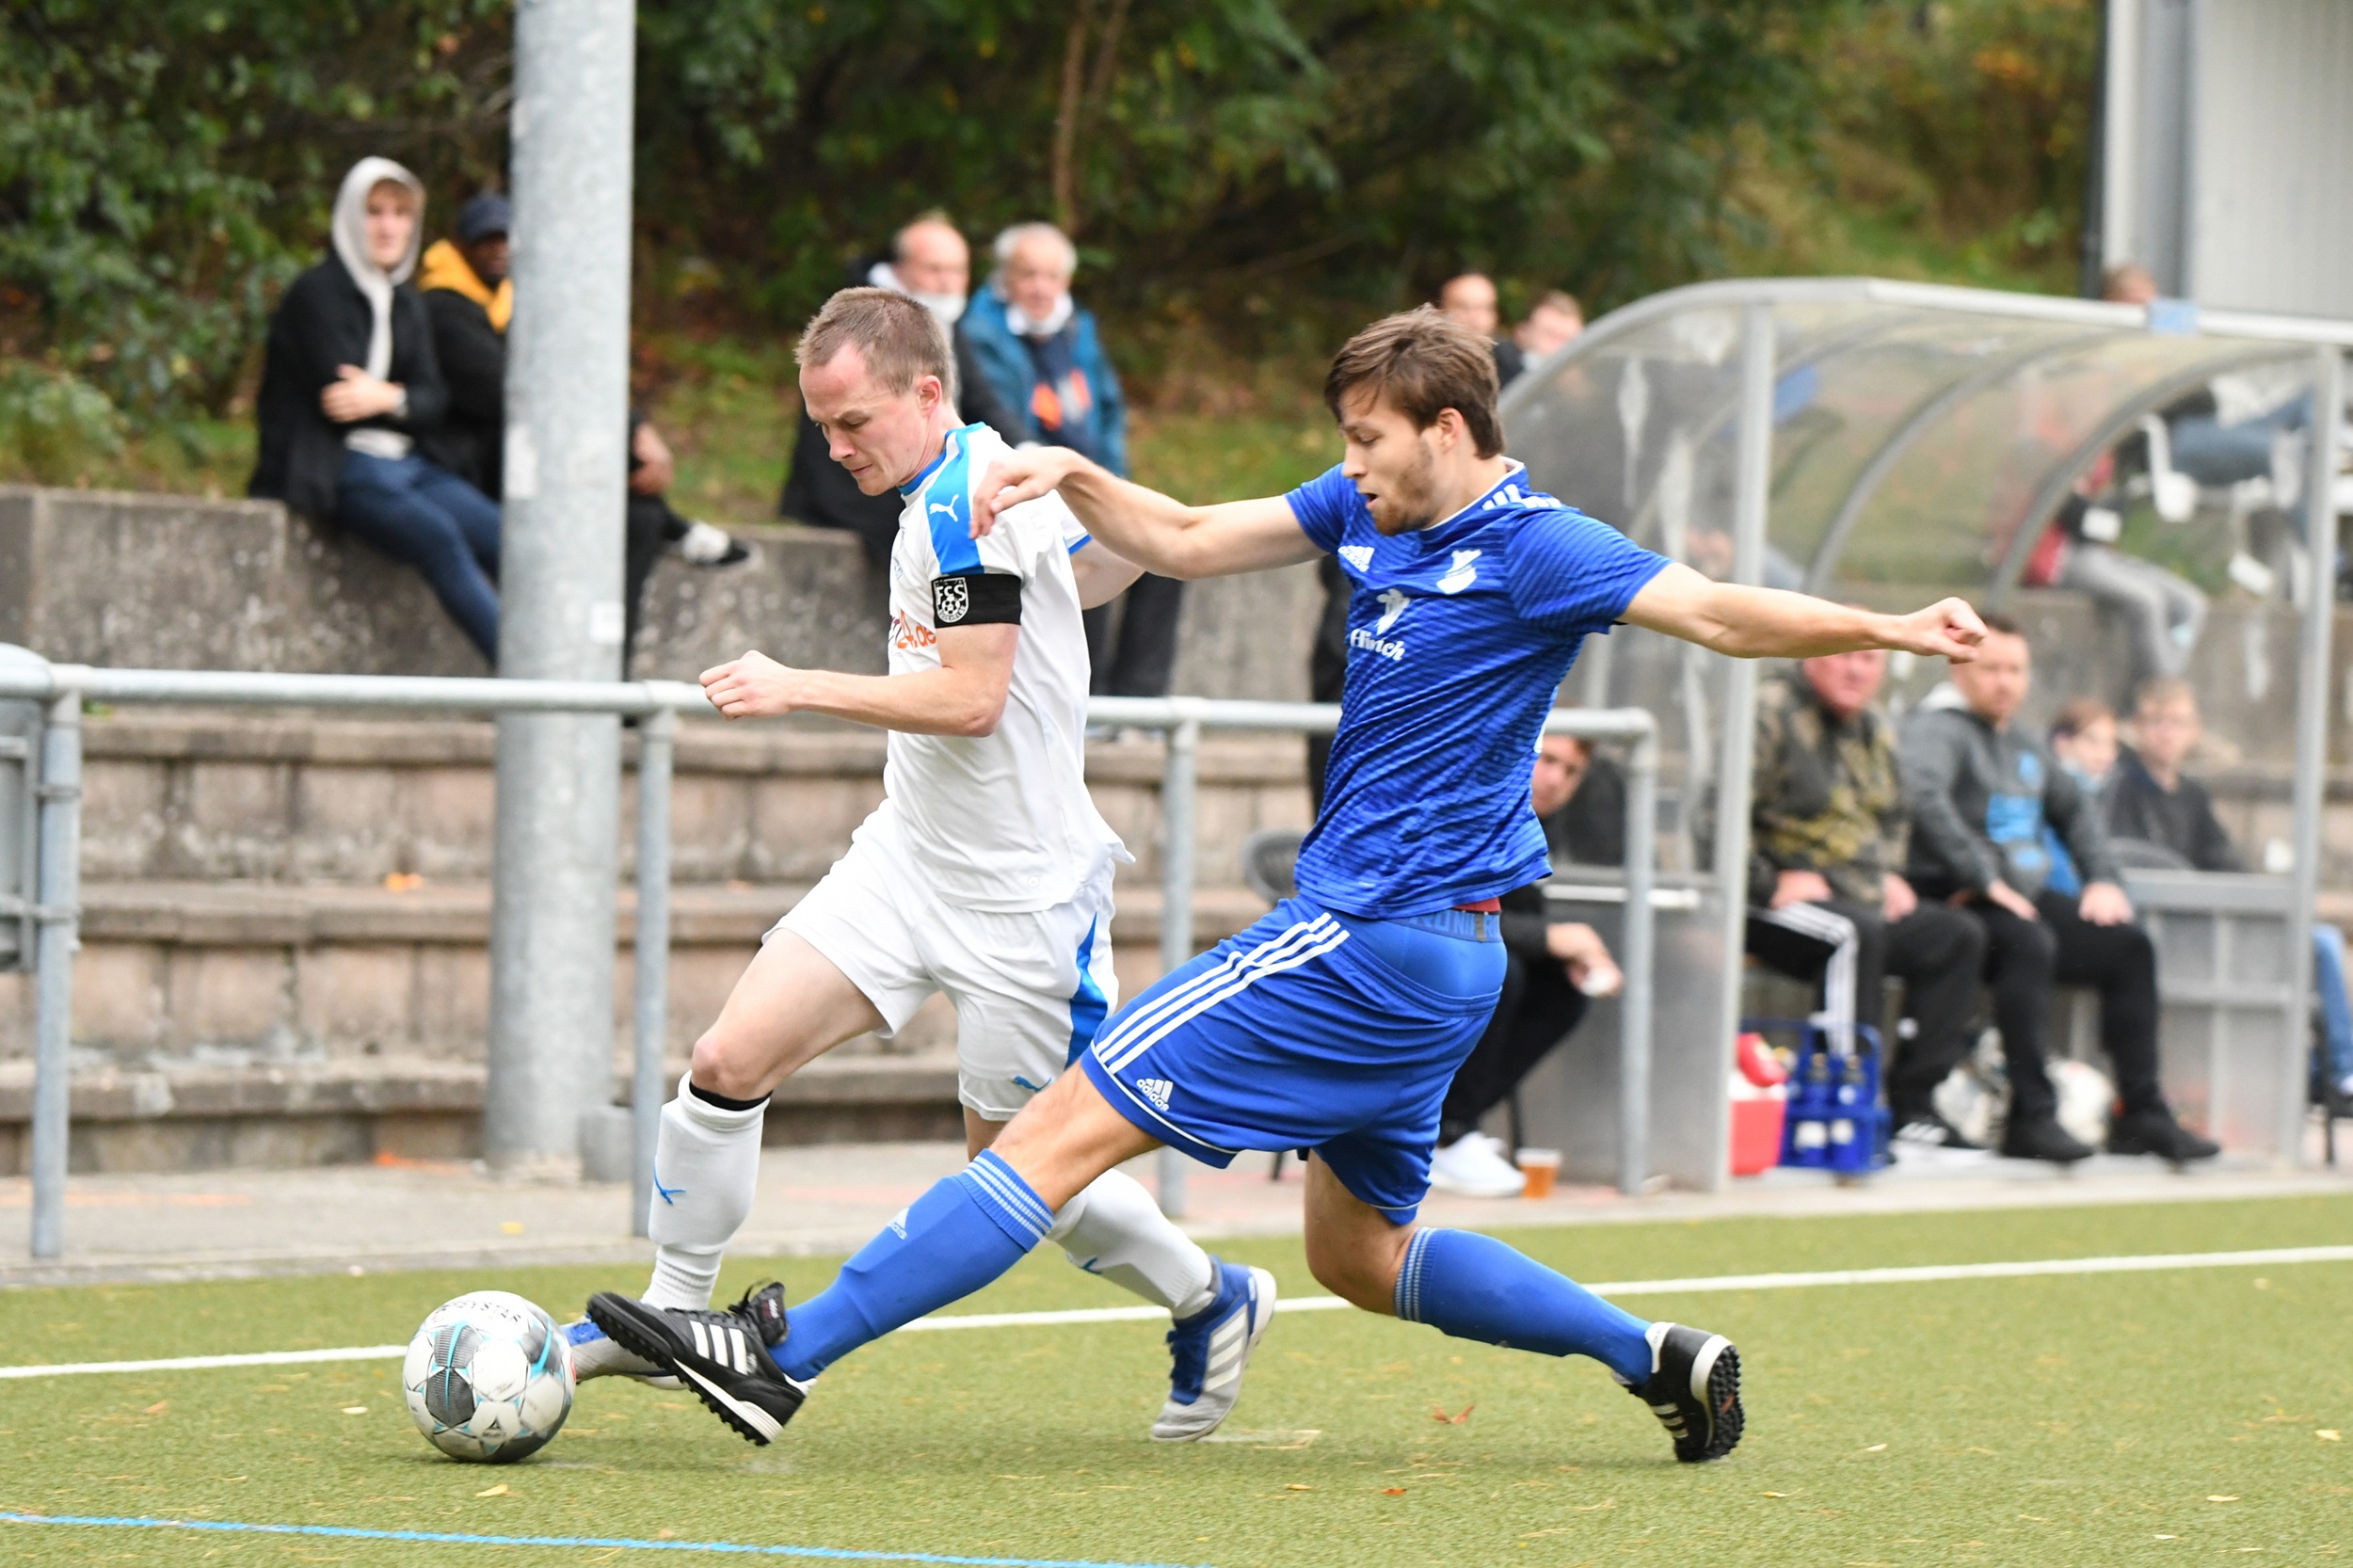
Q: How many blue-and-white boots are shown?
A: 2